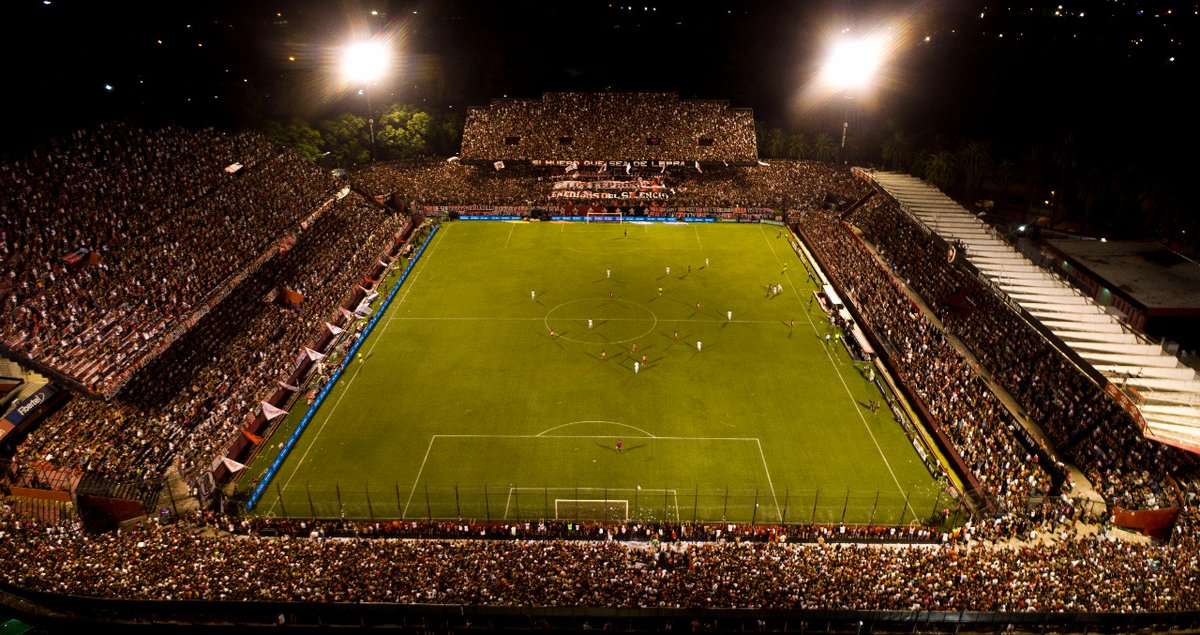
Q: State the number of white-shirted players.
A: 10